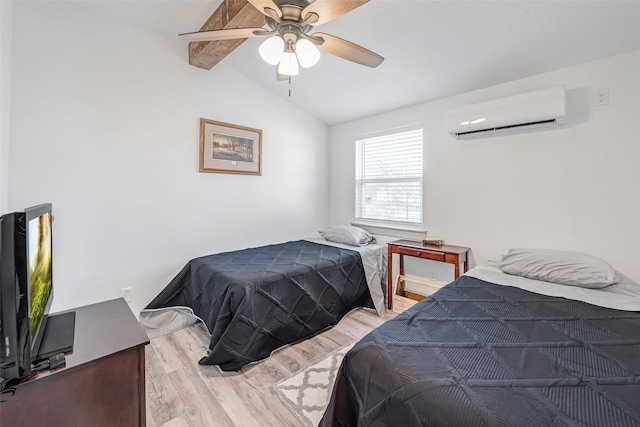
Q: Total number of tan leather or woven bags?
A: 0